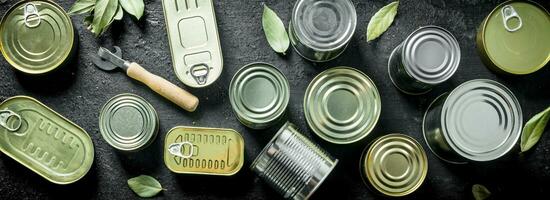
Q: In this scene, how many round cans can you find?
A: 10